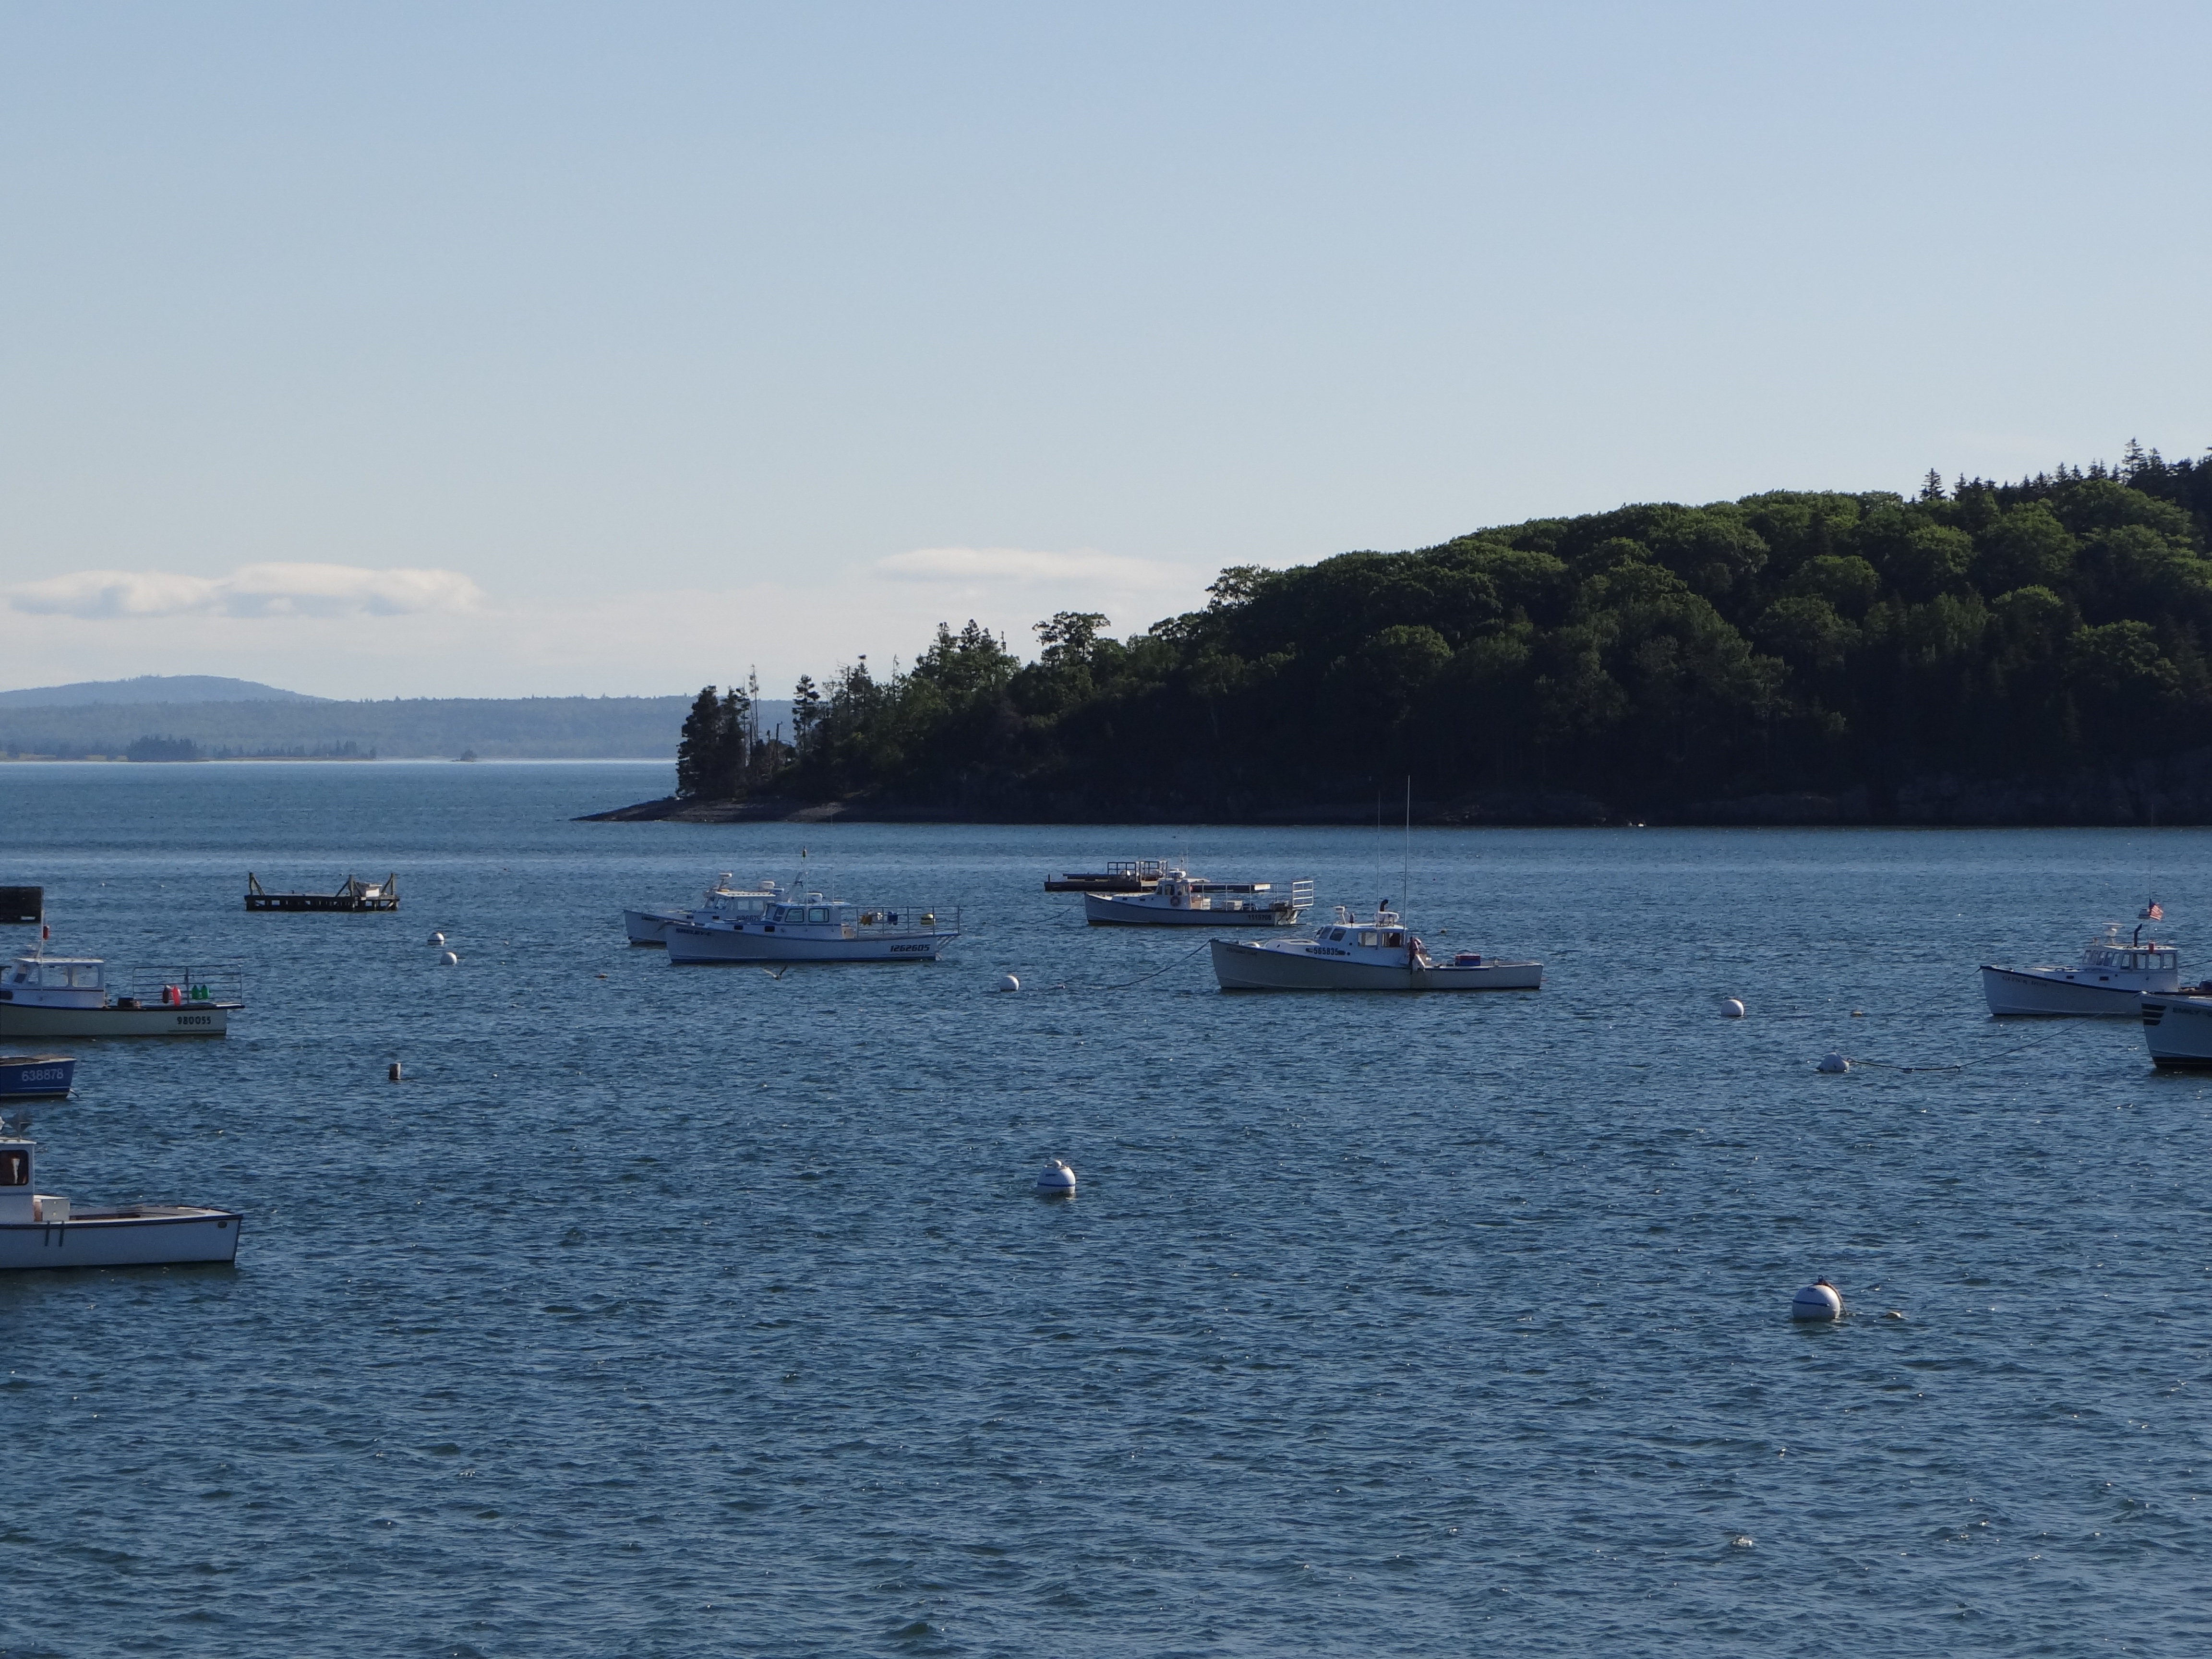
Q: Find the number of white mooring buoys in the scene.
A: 7